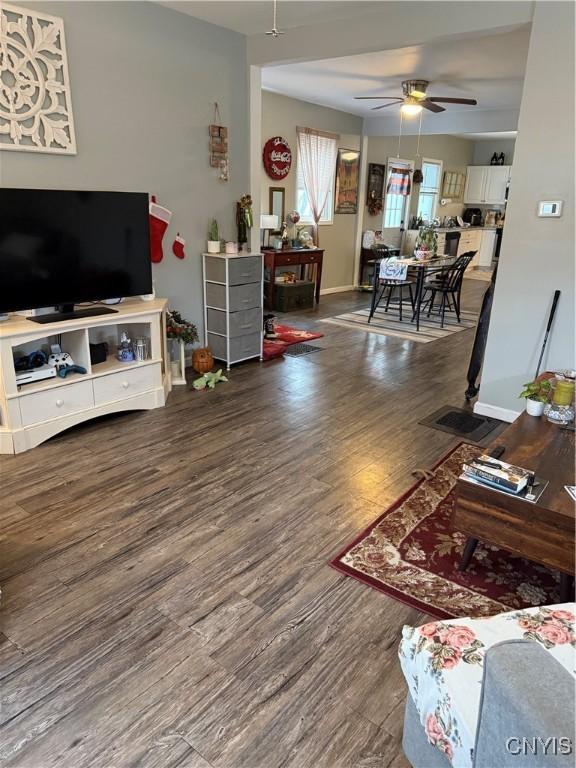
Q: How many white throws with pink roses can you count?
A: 1